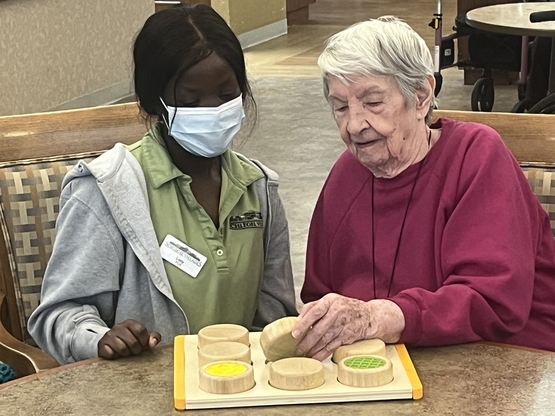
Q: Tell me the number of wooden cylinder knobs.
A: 7